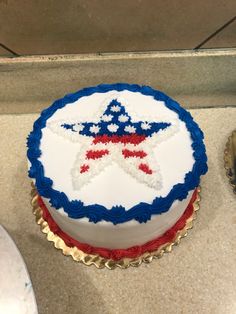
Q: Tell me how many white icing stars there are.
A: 8